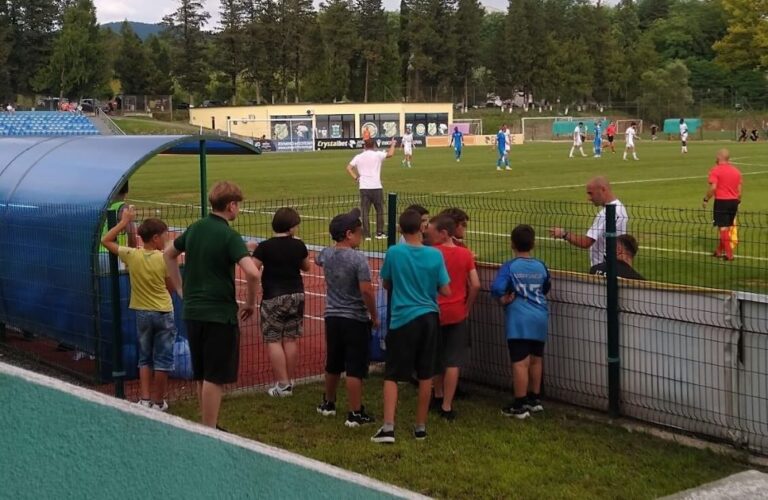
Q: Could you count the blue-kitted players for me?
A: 3